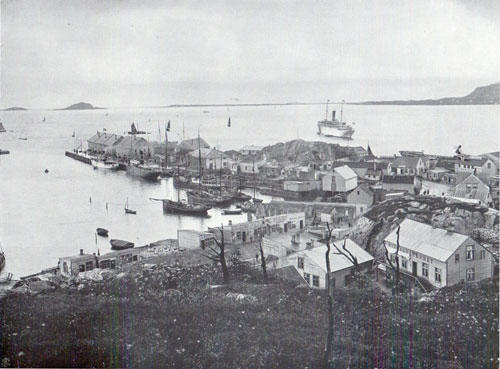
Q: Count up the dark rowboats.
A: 2